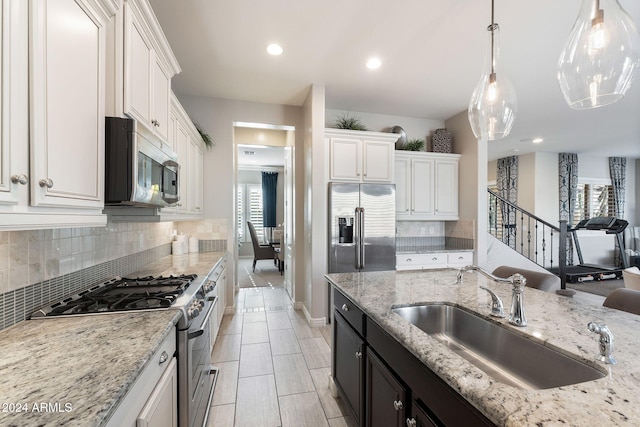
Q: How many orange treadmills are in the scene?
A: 0